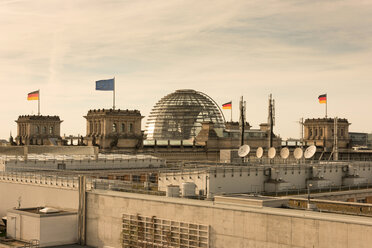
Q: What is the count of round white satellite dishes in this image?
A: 6